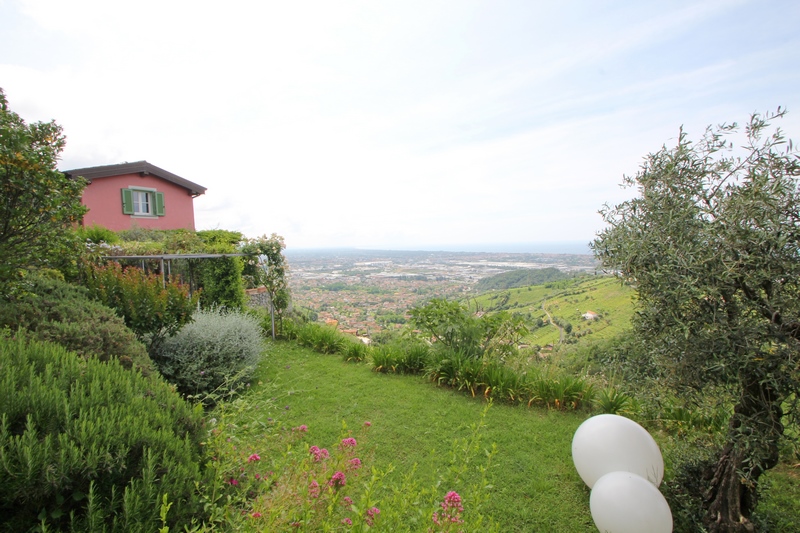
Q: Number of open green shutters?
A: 2